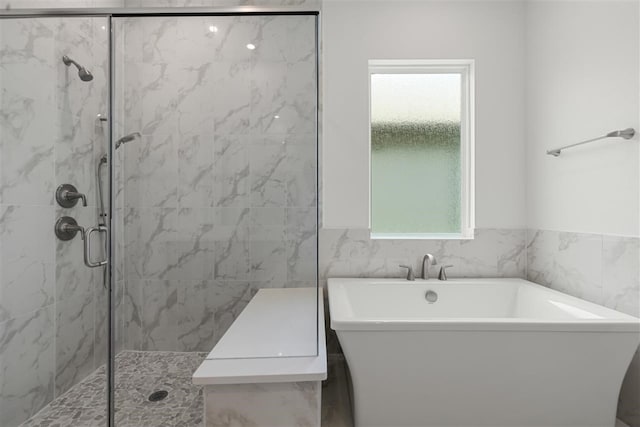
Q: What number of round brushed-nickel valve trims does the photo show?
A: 2